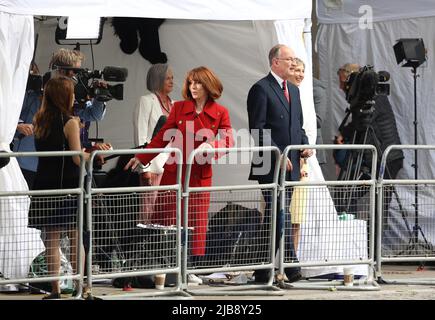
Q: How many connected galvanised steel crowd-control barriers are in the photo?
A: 5